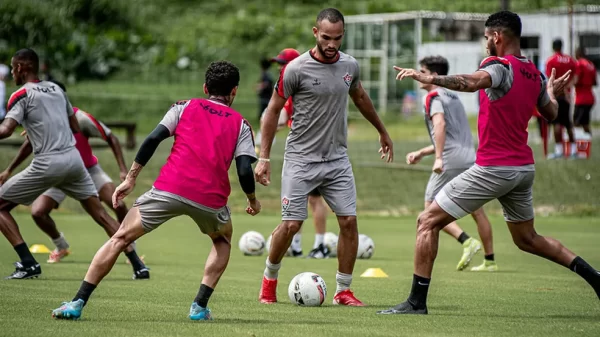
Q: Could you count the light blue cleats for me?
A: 2